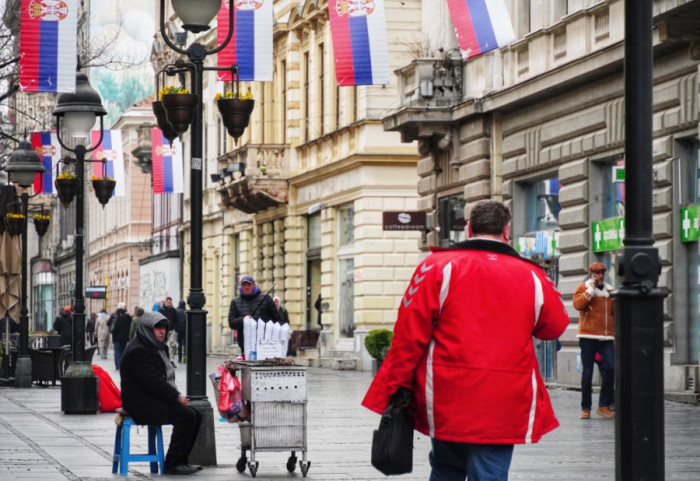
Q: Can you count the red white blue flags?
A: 7